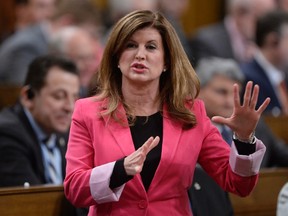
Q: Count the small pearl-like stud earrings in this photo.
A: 2